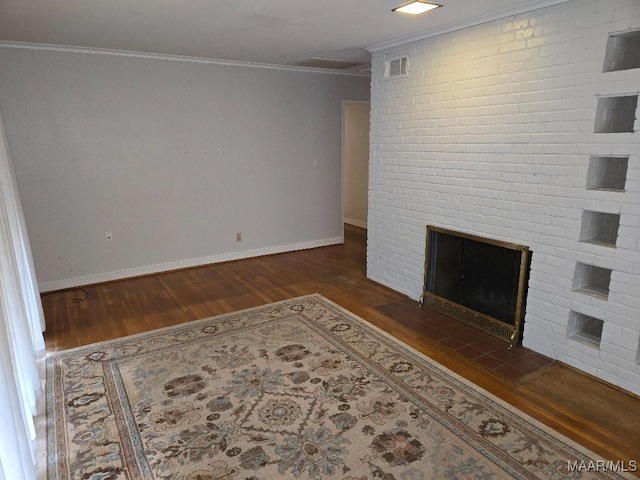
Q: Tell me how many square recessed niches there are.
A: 6